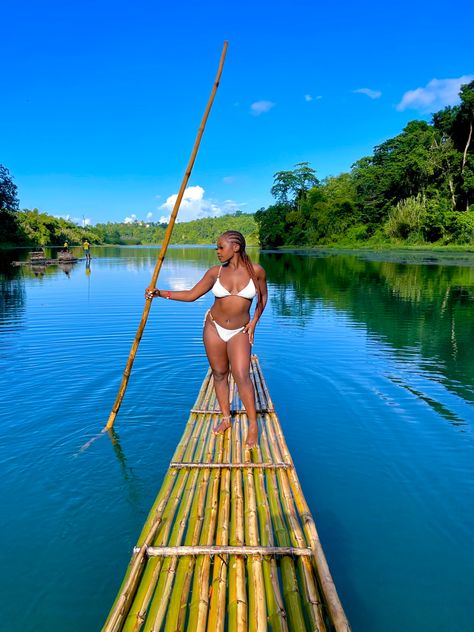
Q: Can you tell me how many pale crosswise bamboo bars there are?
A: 3